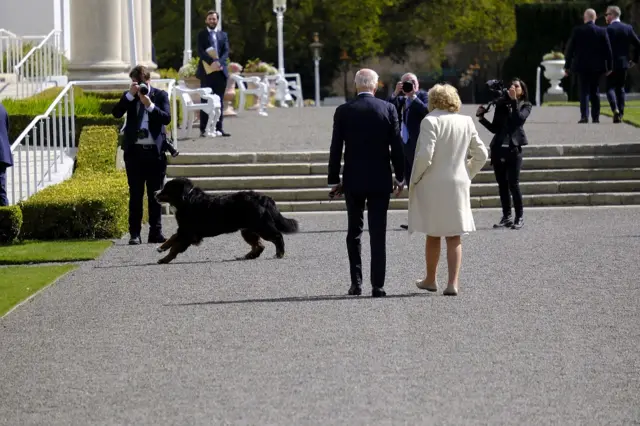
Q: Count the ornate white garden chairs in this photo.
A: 3